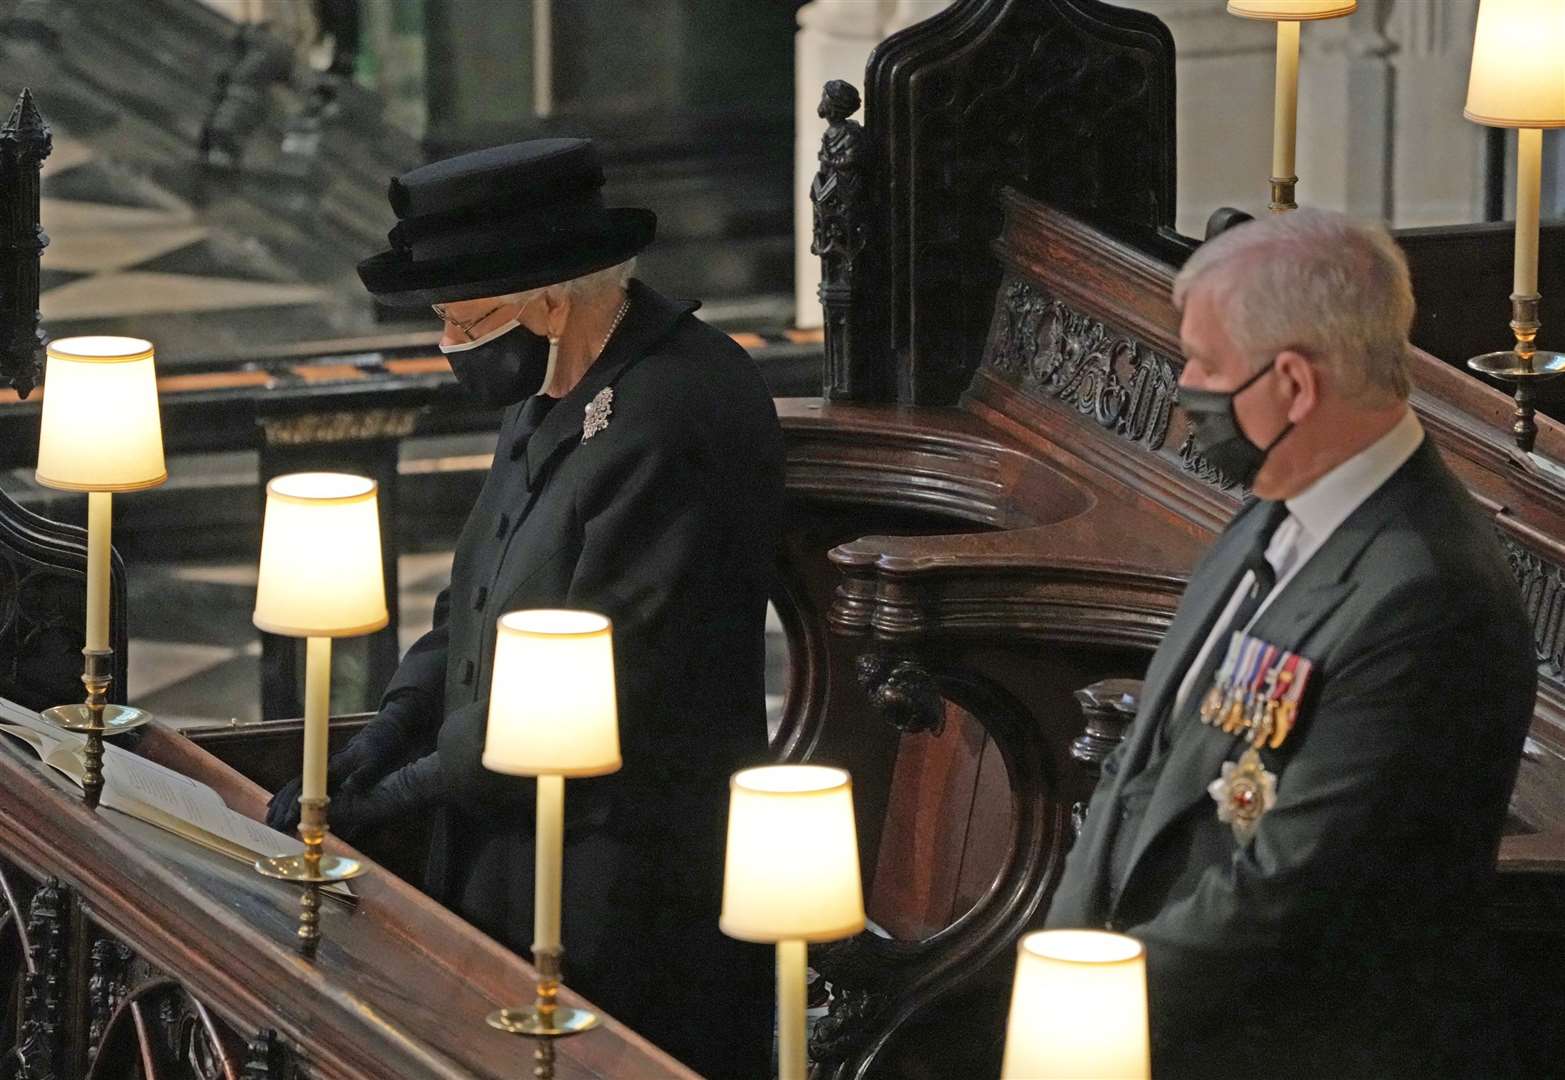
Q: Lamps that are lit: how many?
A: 7